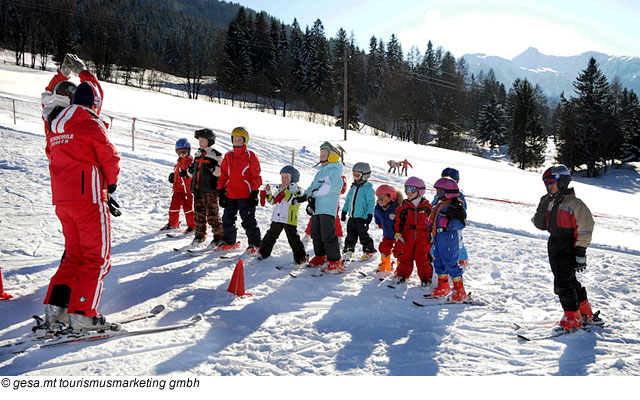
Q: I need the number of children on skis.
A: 11